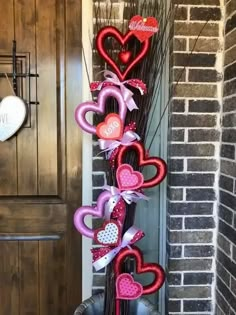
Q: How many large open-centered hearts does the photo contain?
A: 5